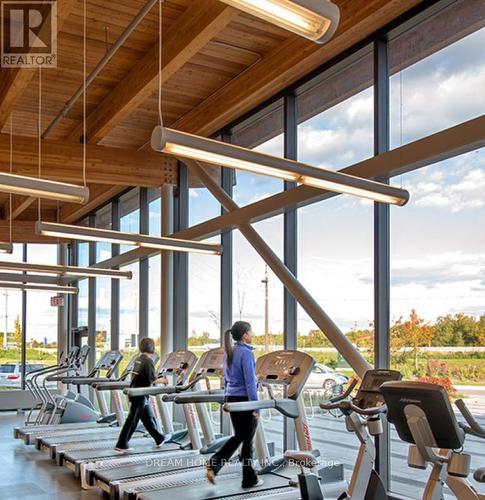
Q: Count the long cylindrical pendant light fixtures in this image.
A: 7